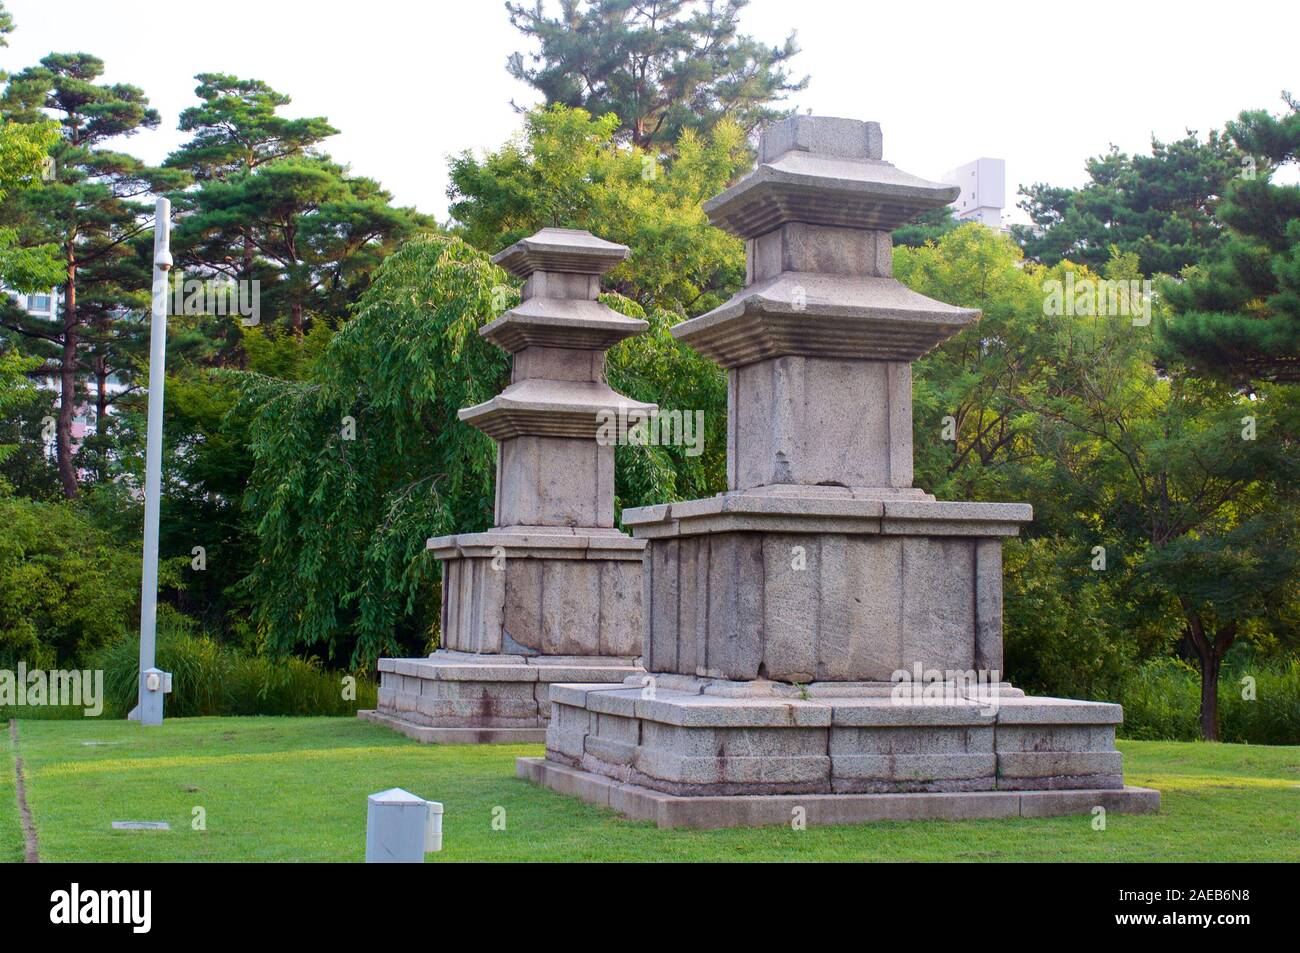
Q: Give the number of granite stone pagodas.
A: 2